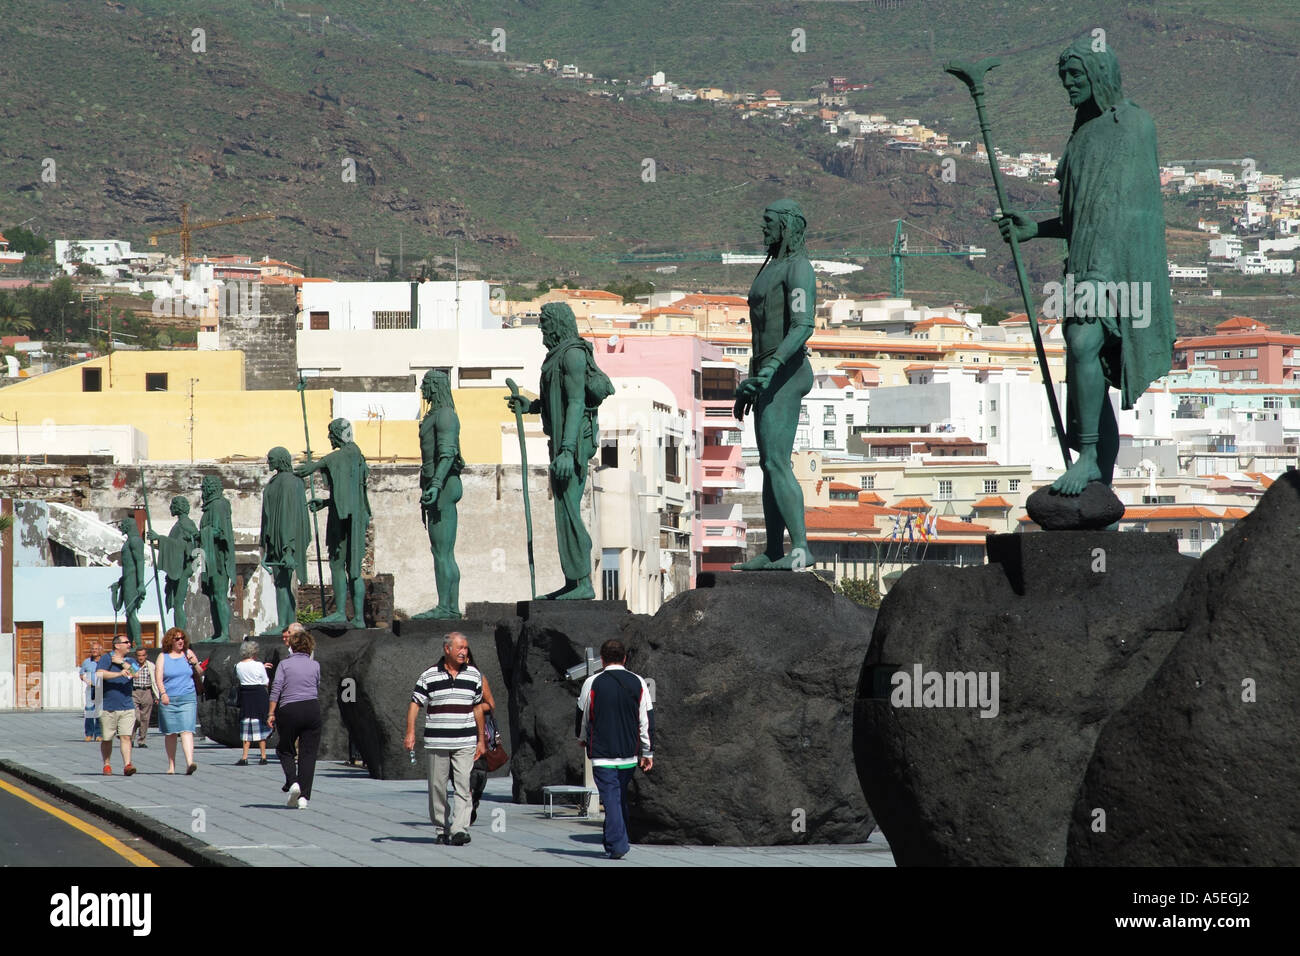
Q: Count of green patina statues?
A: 9